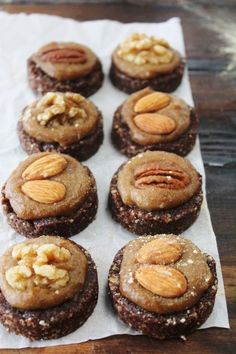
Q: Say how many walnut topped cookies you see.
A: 3